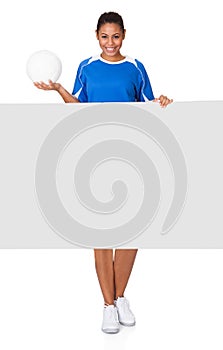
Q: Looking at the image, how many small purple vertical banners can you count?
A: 0